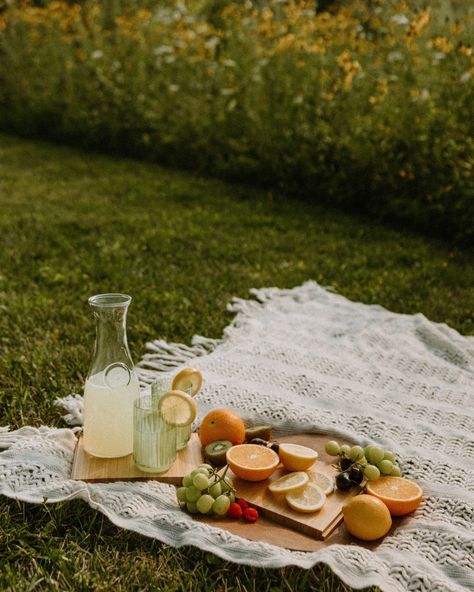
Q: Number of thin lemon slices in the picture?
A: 5